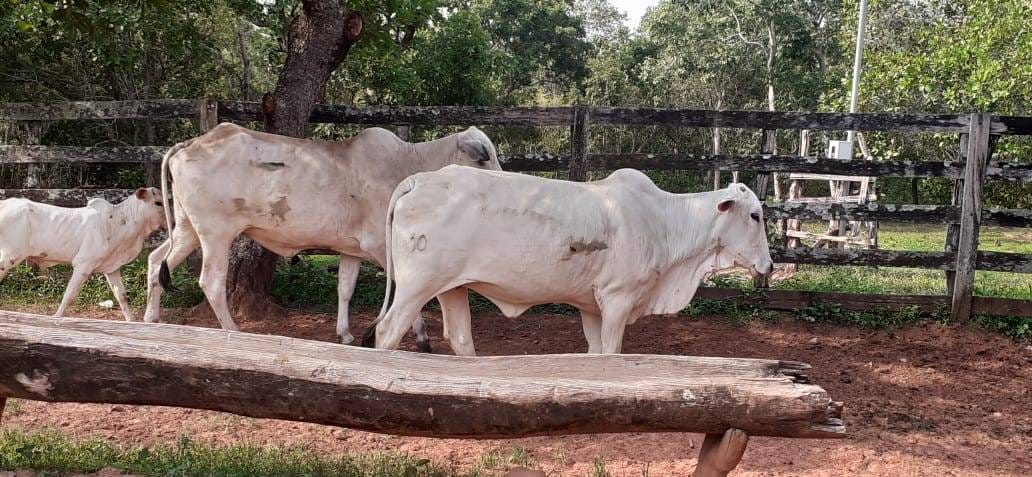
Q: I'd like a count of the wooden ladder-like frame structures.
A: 1